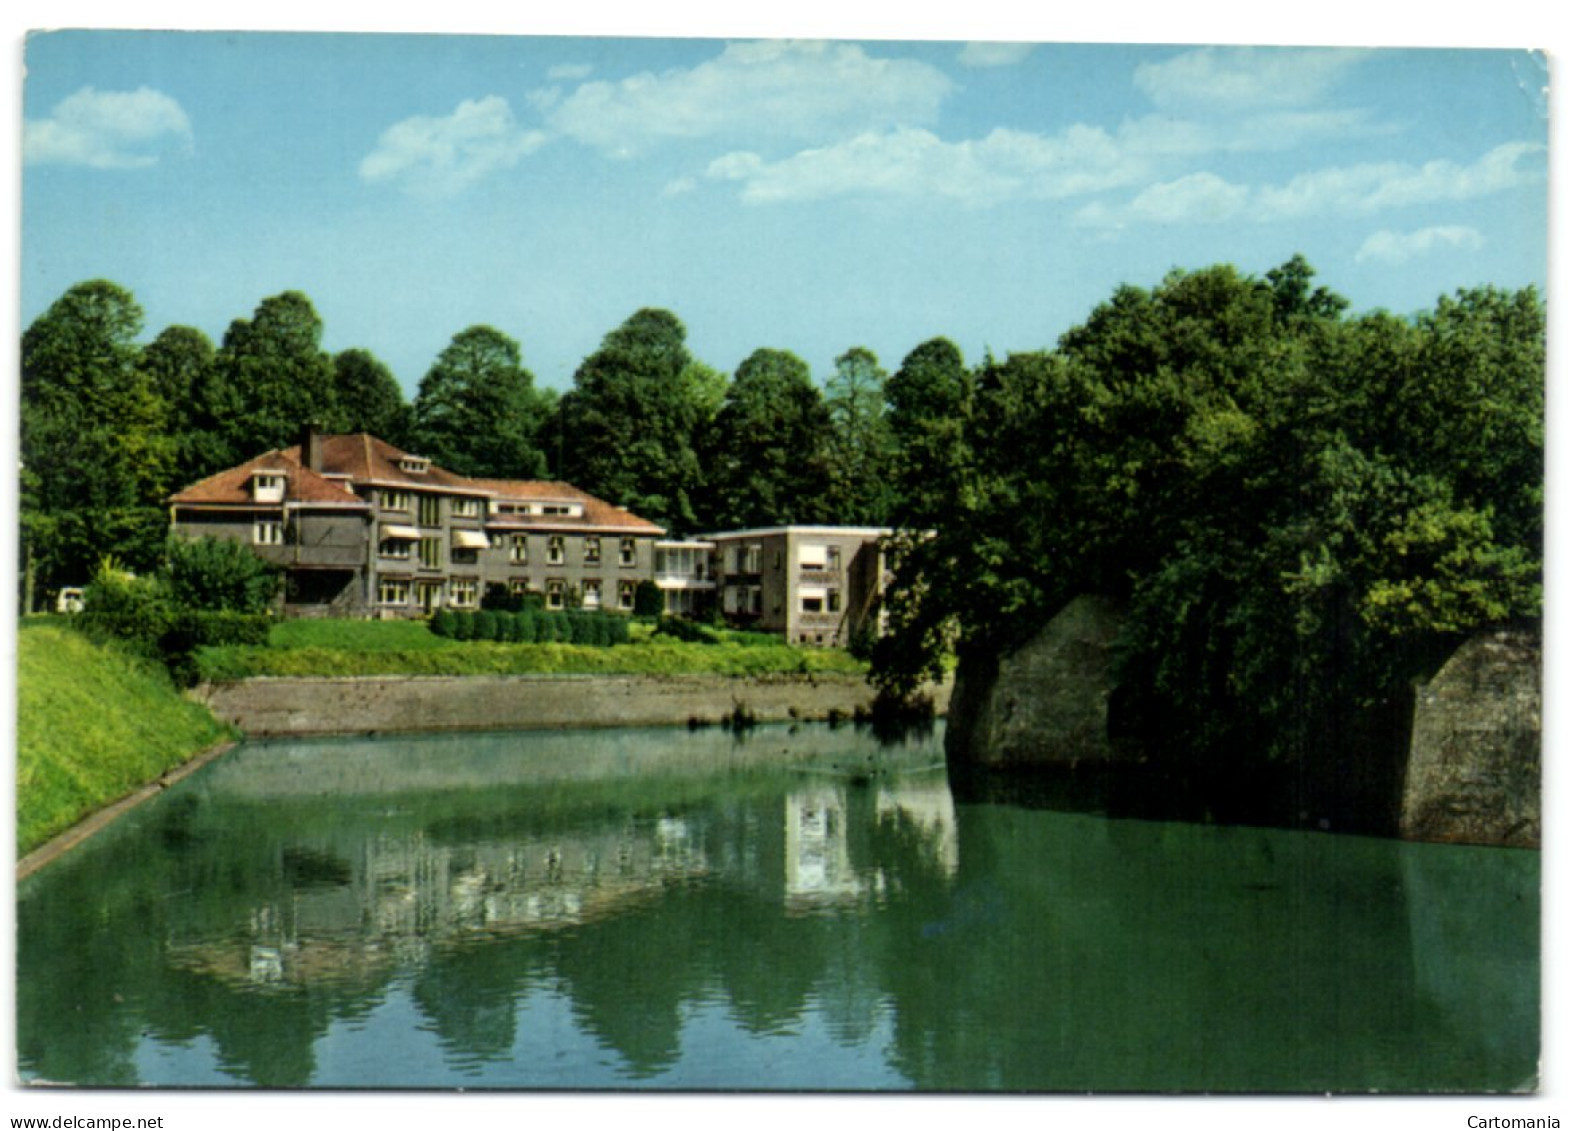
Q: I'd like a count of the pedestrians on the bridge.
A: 0